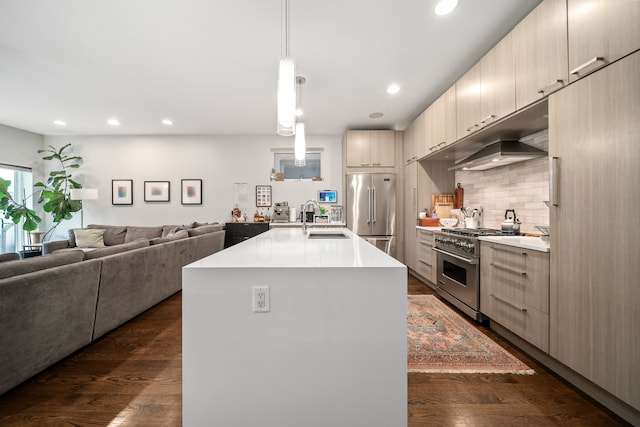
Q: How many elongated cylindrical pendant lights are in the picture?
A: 2